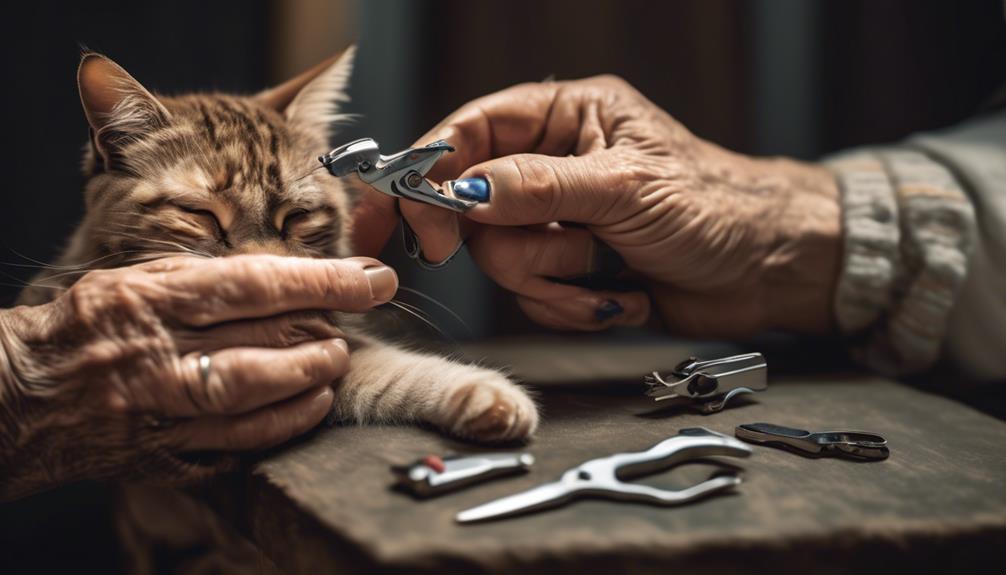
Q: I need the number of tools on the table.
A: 4